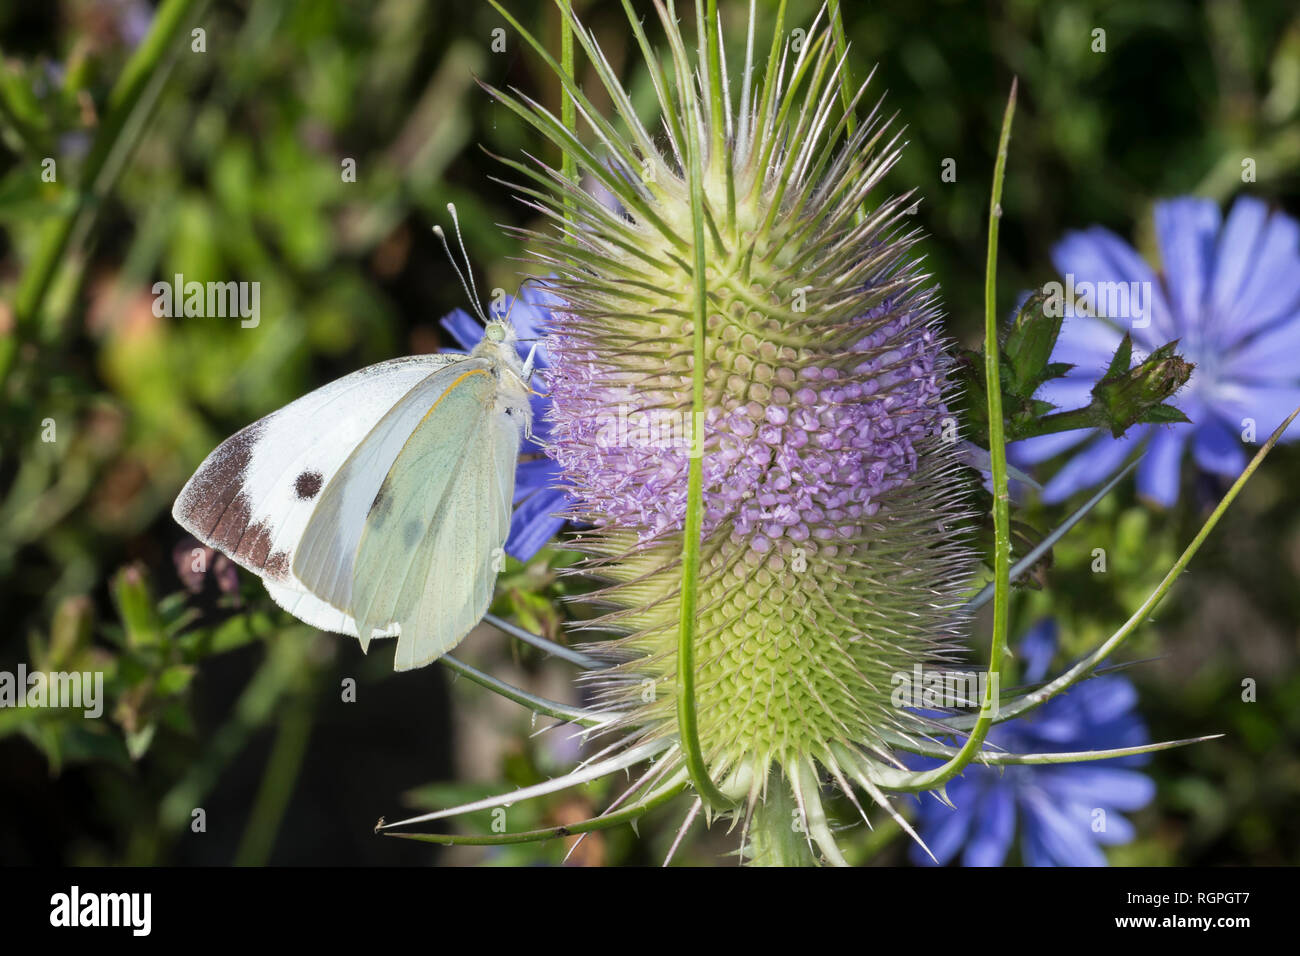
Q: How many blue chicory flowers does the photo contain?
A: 3